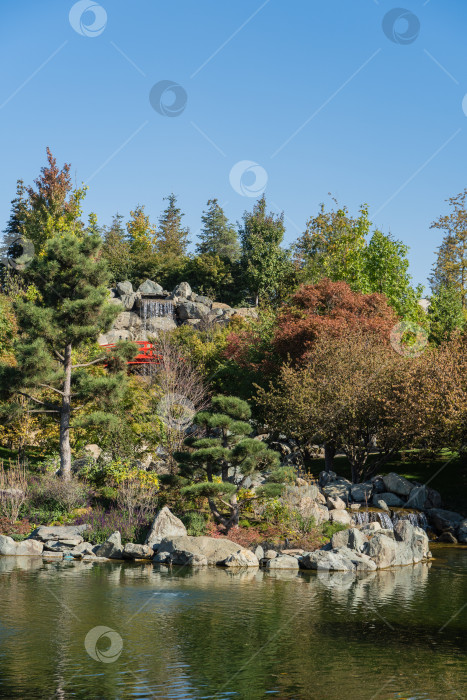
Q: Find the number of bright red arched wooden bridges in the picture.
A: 1